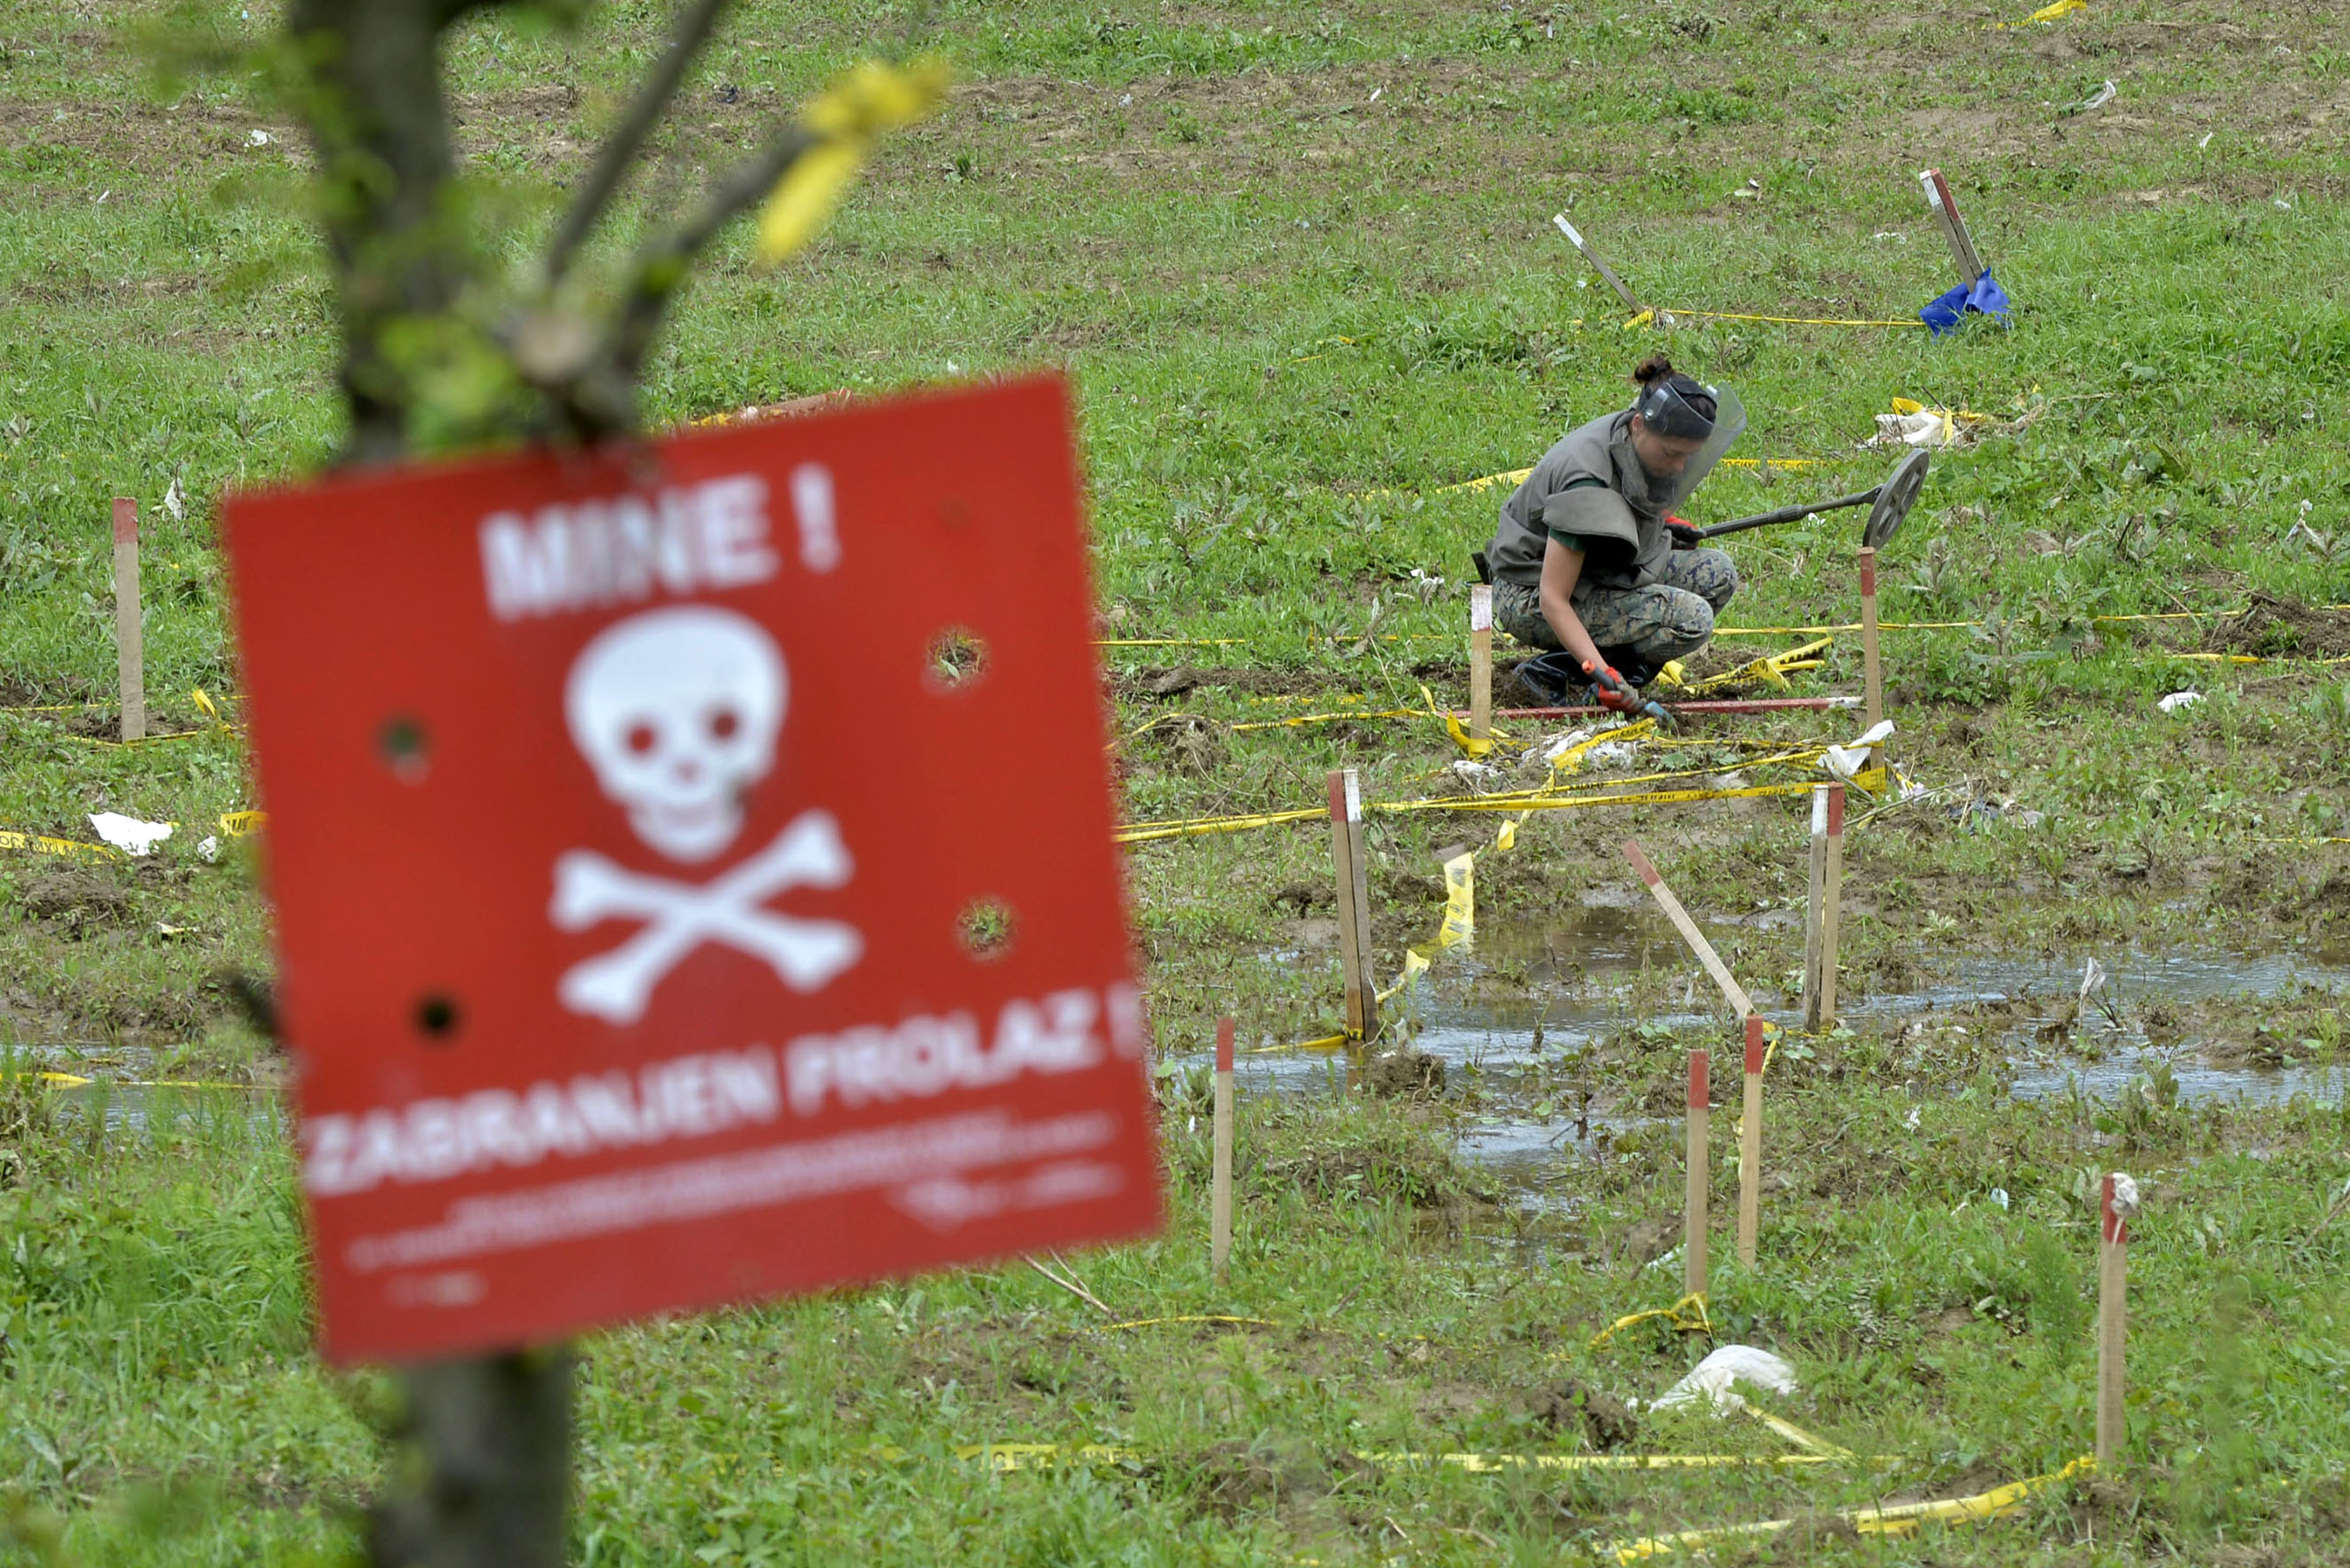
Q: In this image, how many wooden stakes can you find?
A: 15